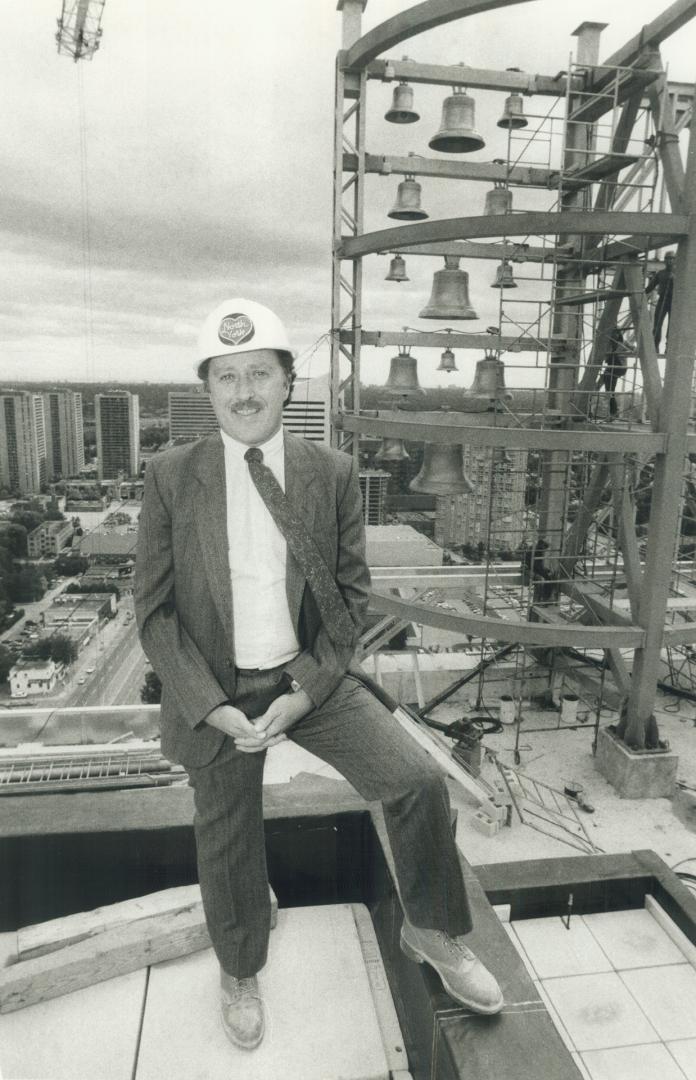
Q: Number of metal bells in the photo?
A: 13